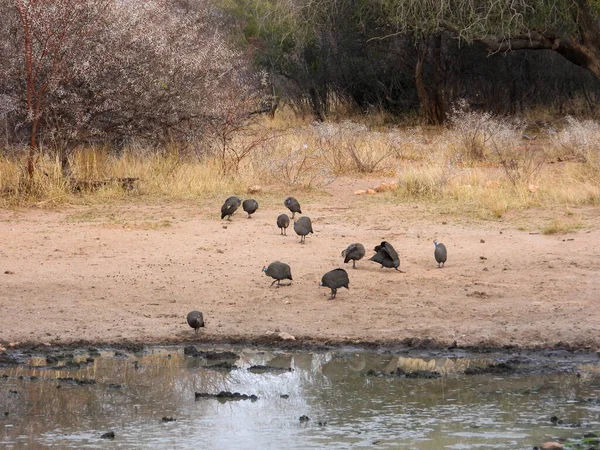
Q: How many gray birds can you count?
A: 11